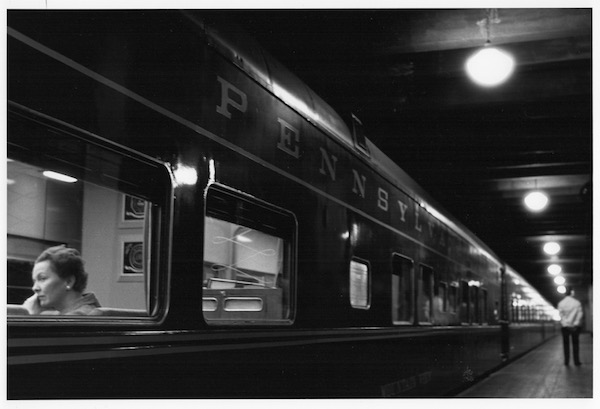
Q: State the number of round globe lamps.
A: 6